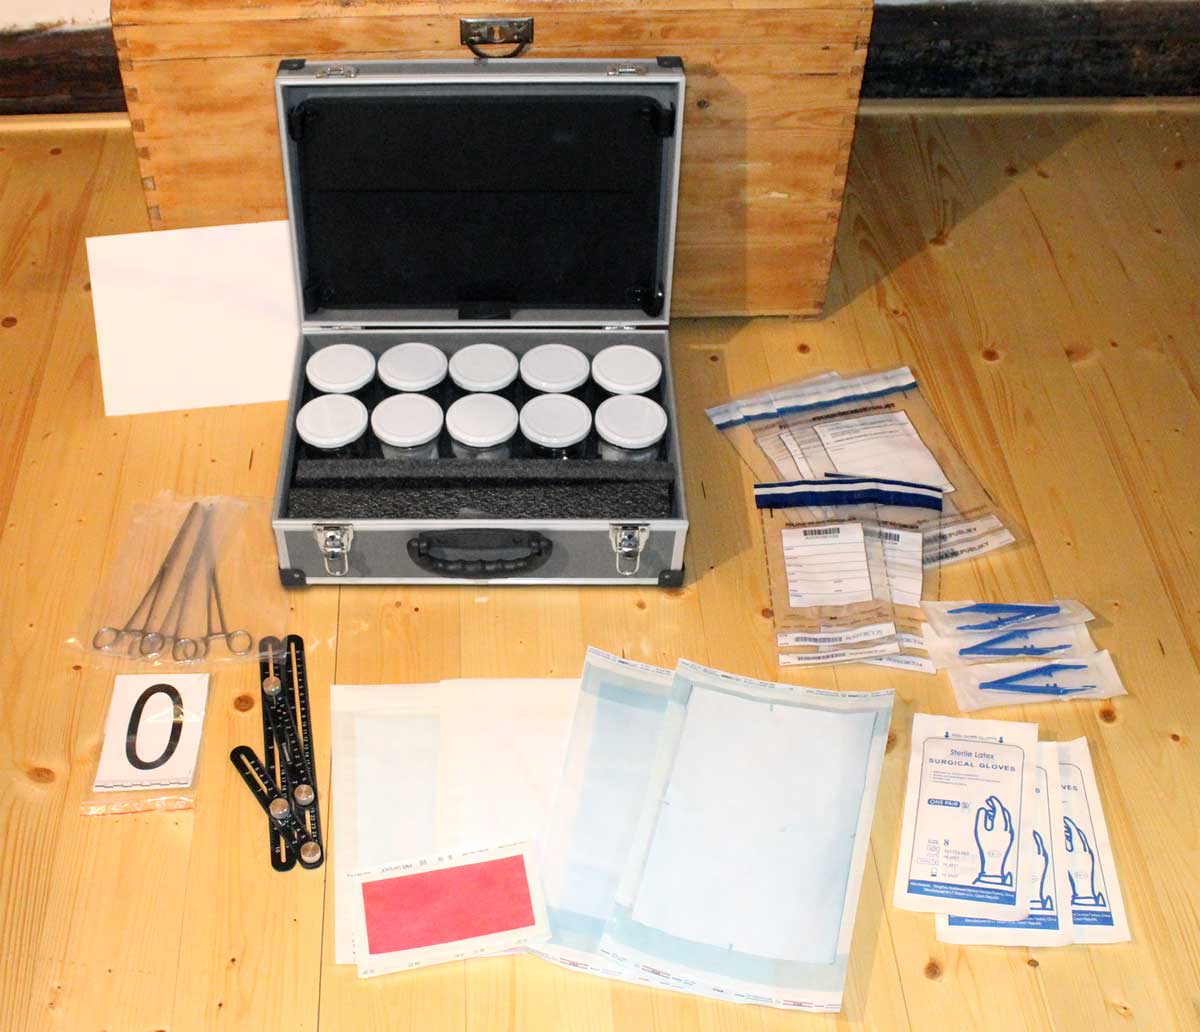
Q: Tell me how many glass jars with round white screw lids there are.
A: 10